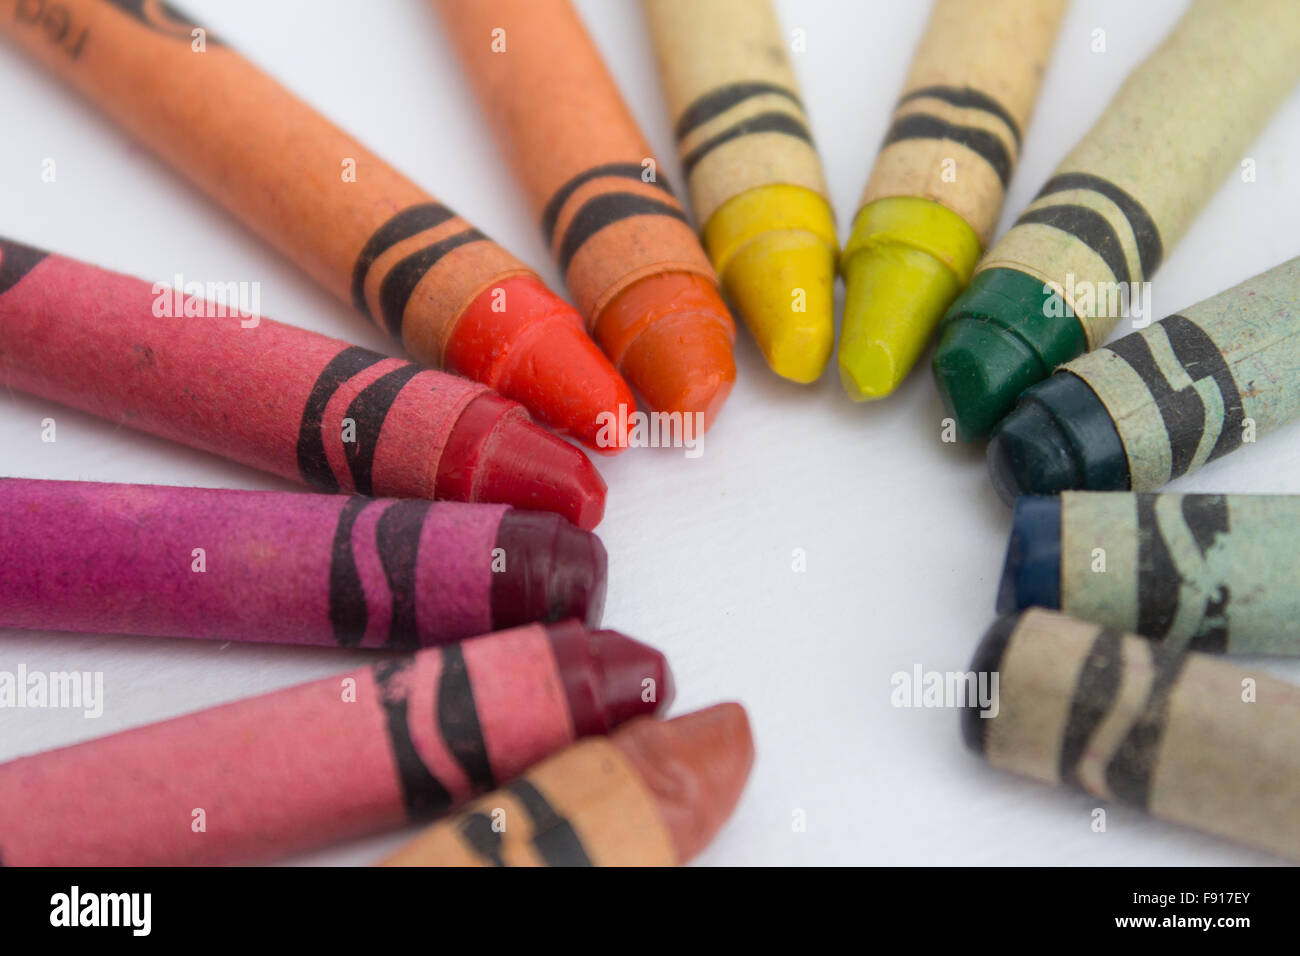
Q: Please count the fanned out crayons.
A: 12